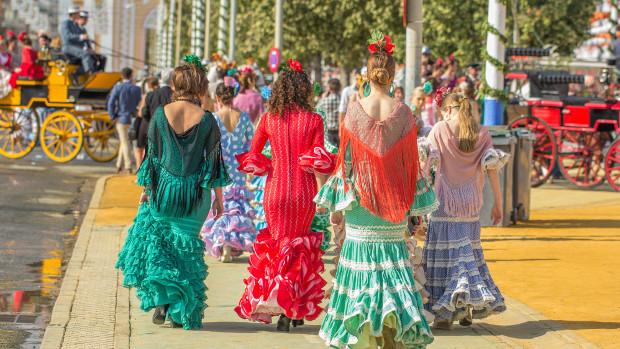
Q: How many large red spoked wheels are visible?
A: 3